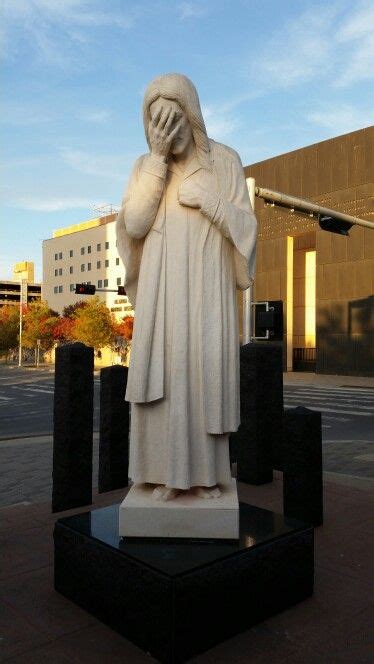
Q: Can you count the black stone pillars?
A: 4